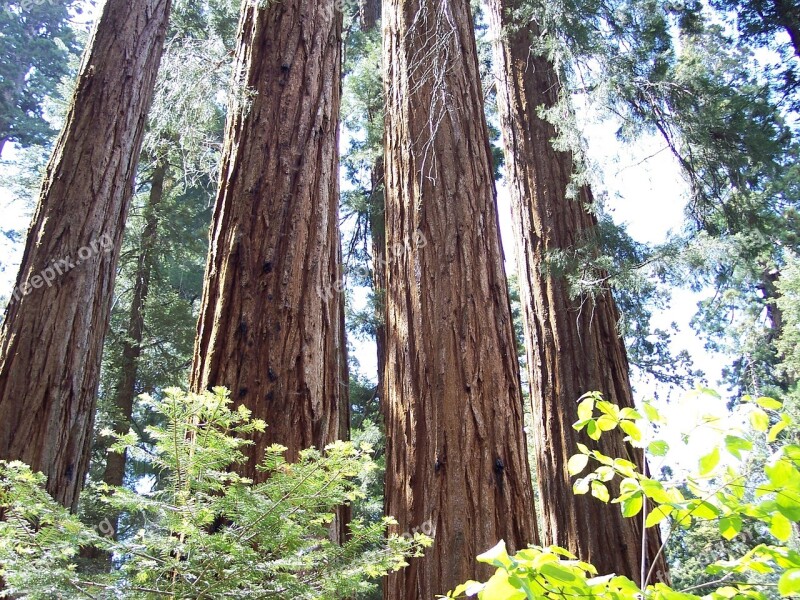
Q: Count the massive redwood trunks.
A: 4